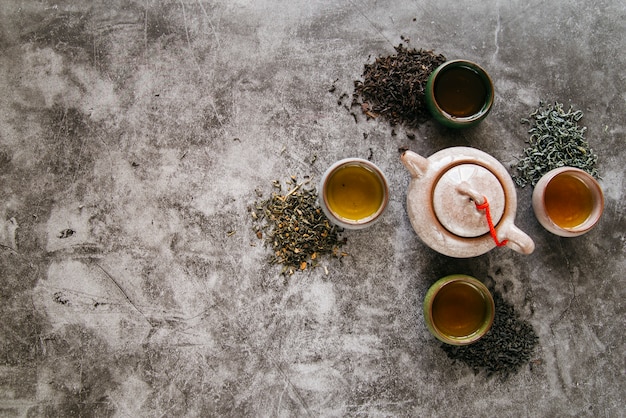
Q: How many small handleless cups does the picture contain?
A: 4